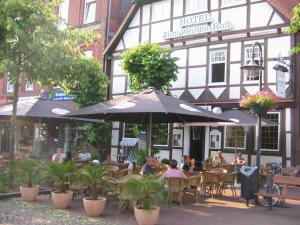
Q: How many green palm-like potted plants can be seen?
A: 4